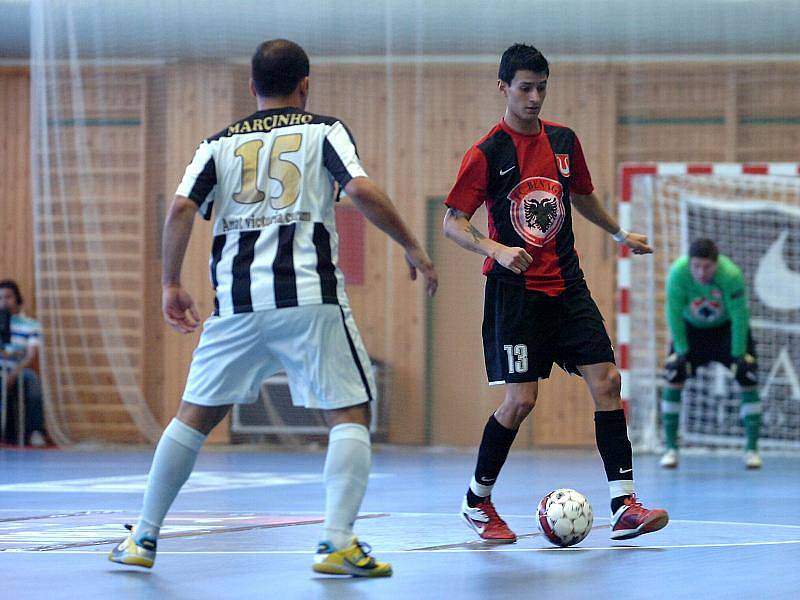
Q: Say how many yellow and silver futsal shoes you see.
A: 2